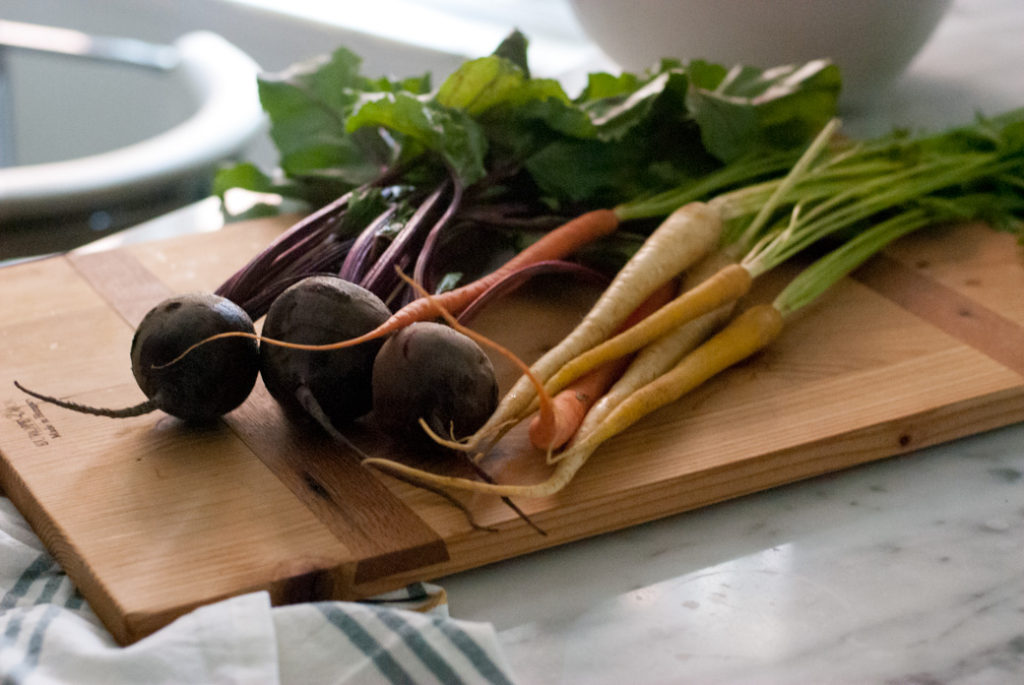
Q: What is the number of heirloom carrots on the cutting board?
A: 6